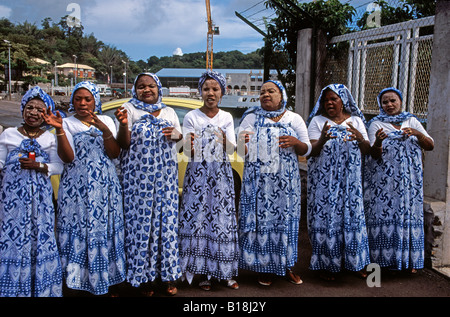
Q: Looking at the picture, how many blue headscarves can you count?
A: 7